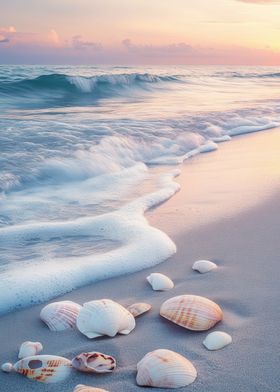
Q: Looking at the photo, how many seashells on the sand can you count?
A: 13